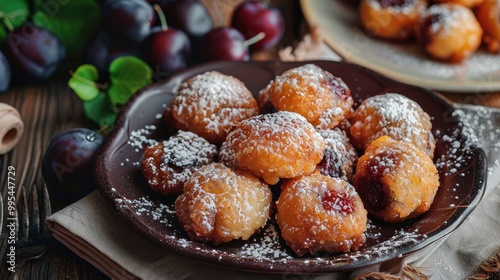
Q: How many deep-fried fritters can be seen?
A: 13